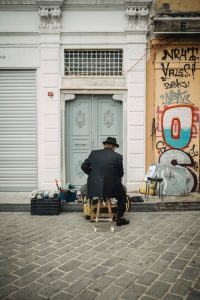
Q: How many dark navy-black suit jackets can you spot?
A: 1